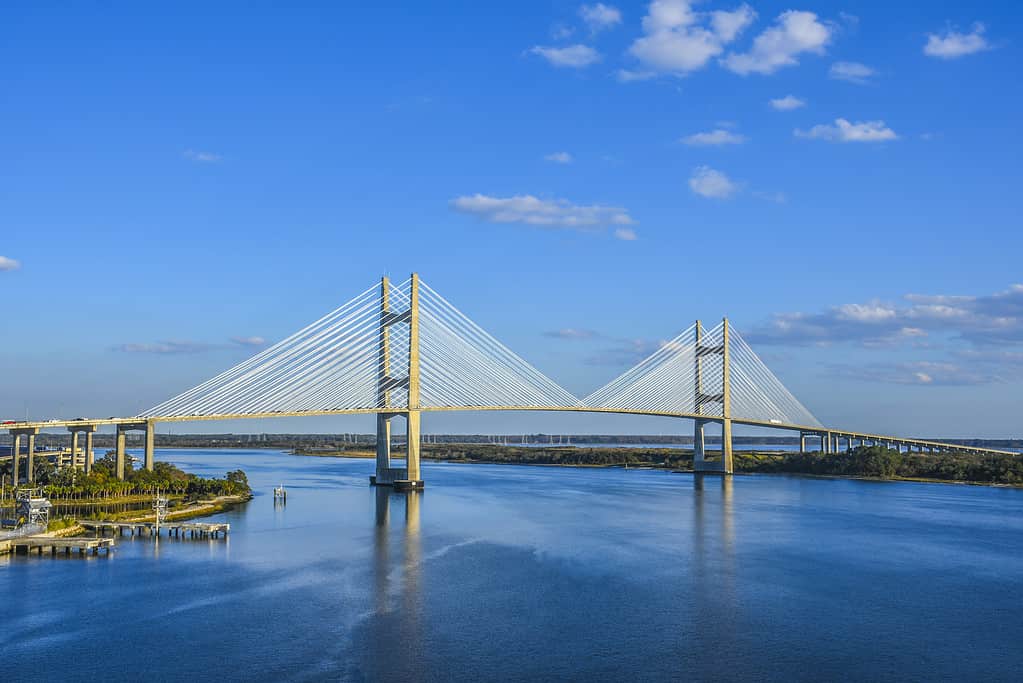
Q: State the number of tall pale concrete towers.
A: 2